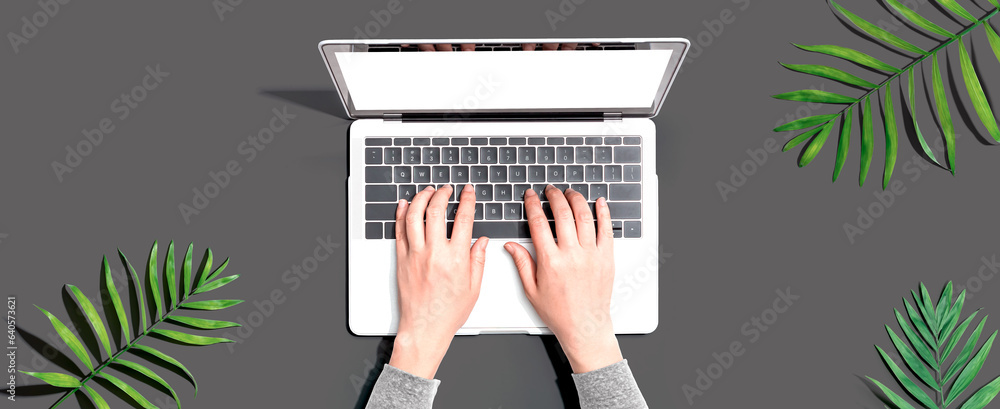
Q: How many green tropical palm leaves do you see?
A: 3